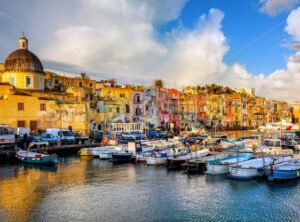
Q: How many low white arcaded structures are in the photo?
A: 1